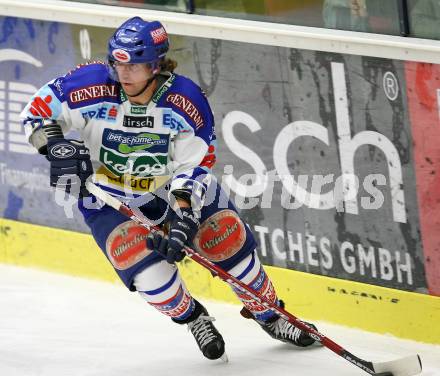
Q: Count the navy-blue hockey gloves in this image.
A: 2